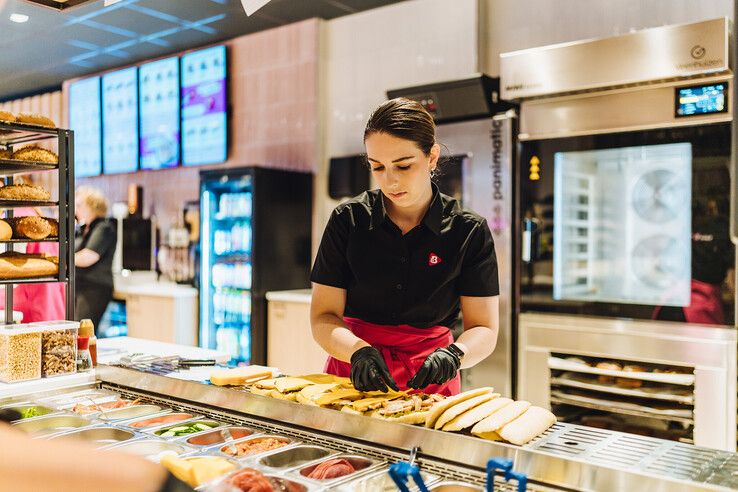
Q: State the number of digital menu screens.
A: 4